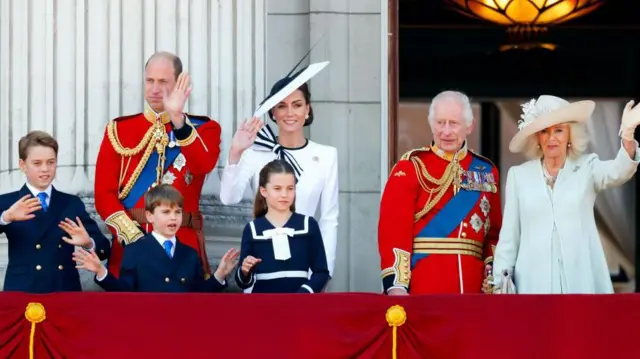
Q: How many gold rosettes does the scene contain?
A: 2